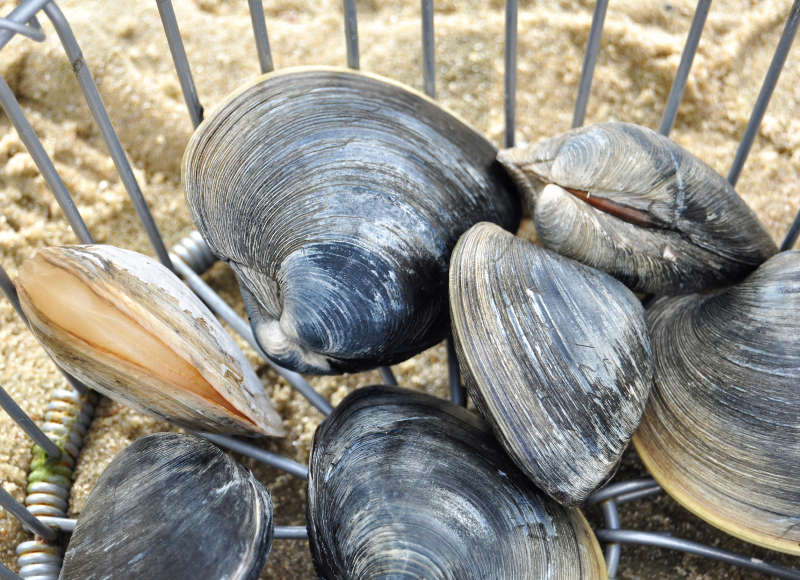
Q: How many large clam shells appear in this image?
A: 7